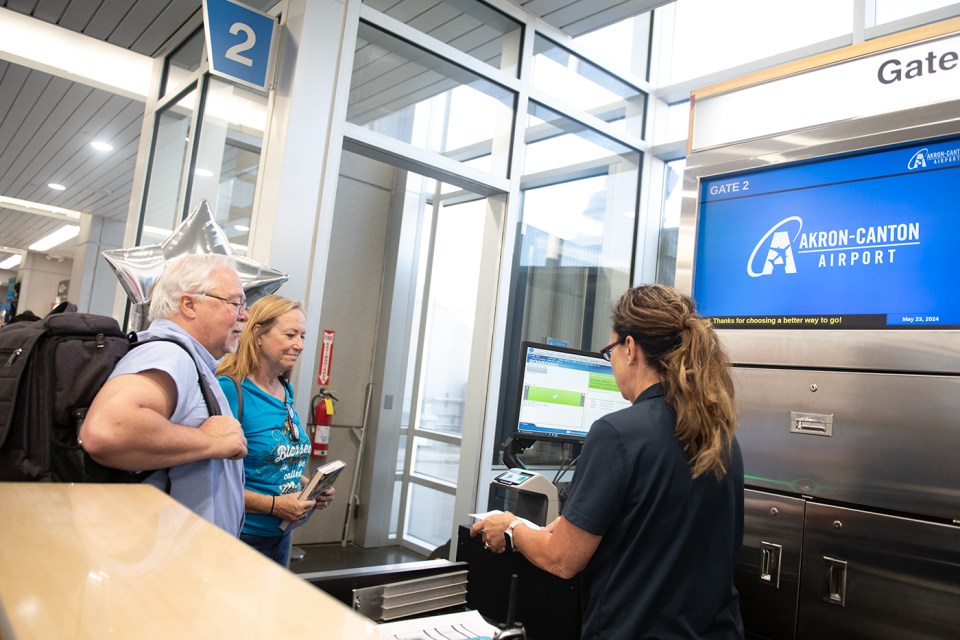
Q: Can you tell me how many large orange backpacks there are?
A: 0